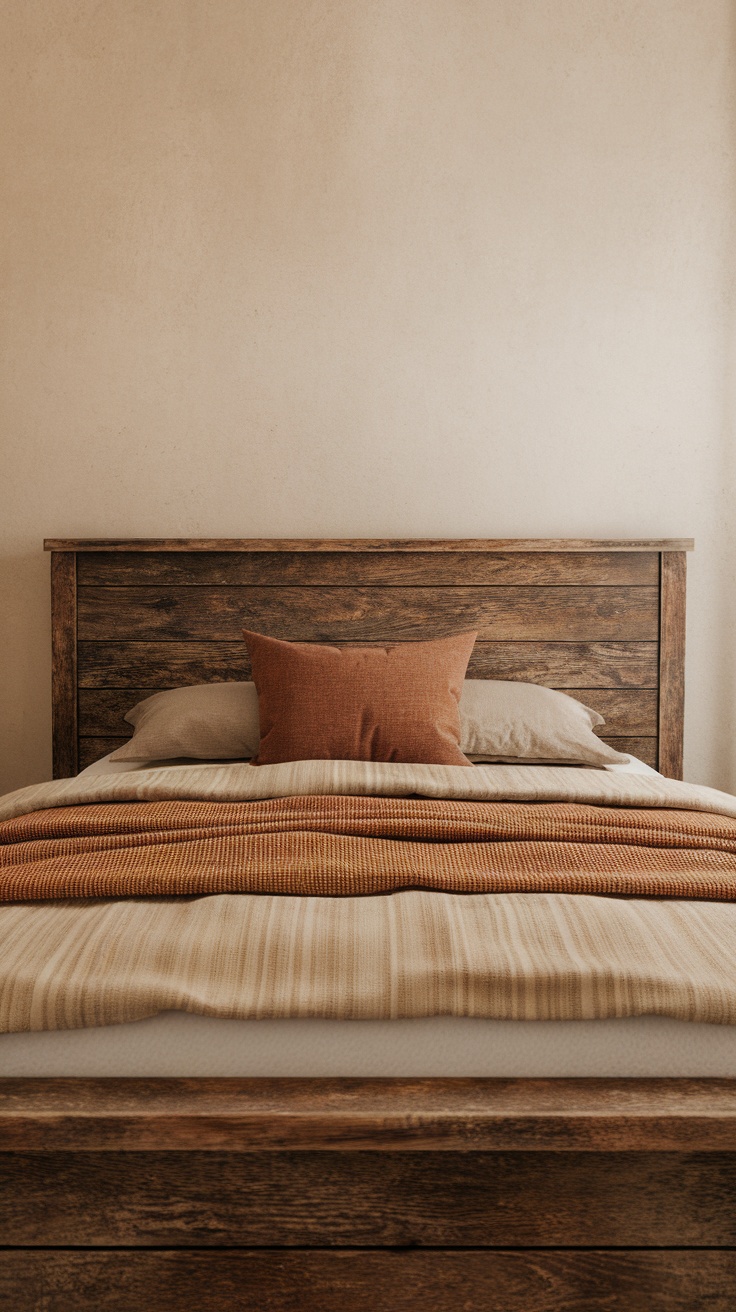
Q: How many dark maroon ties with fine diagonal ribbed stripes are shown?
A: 0